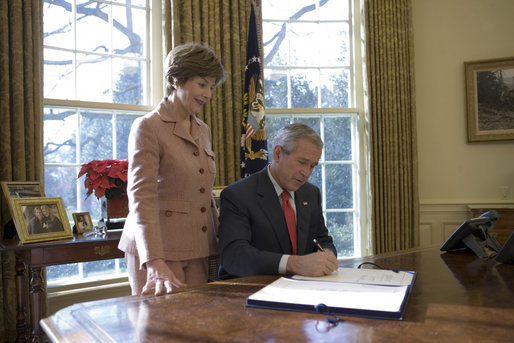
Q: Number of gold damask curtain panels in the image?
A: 3